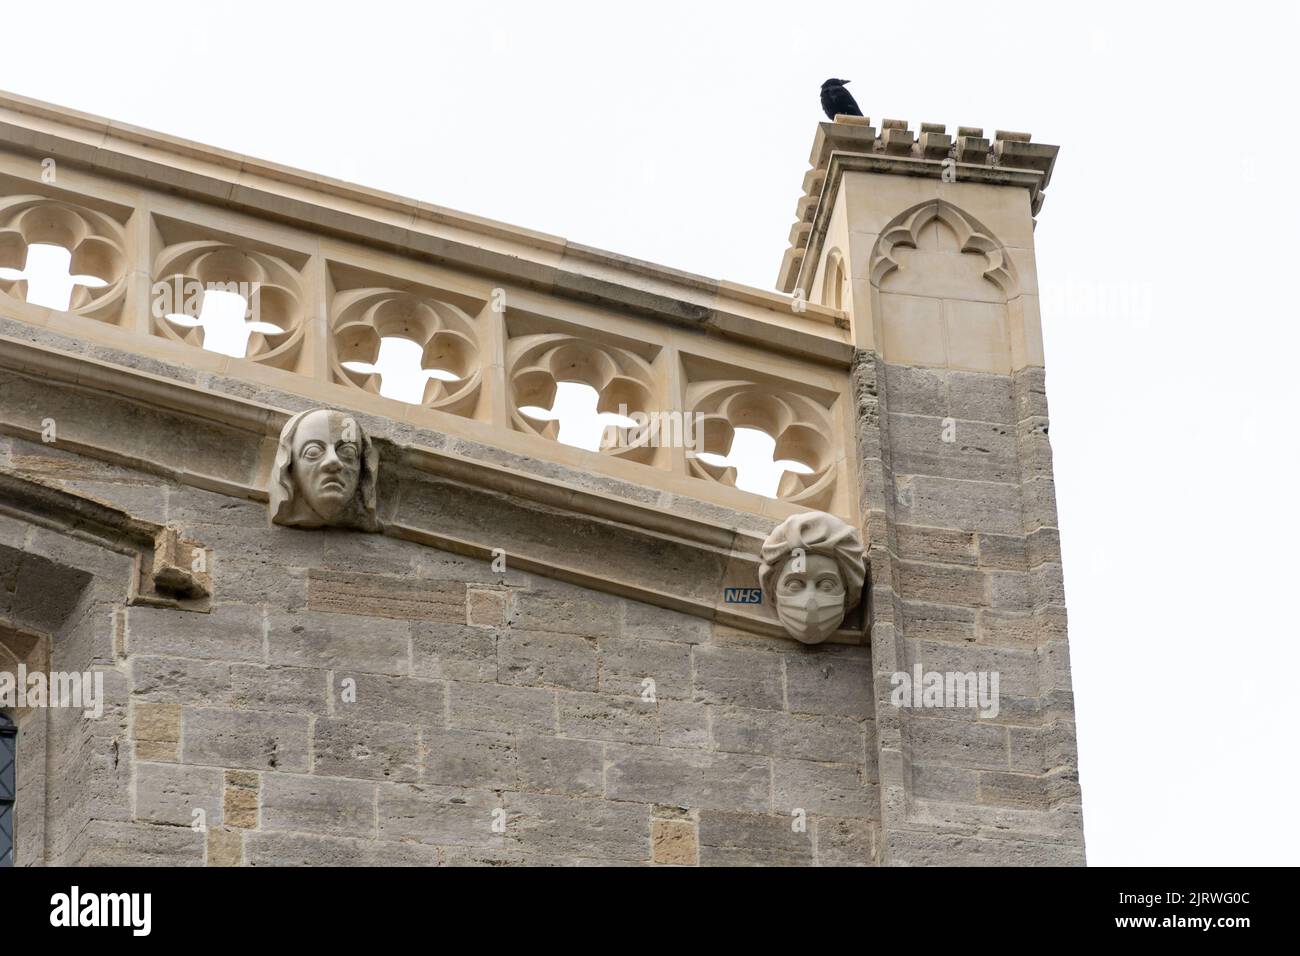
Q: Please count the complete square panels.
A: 4